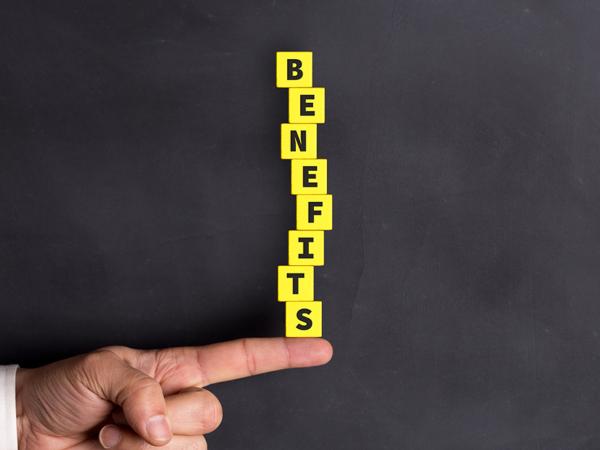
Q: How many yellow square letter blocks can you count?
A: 8